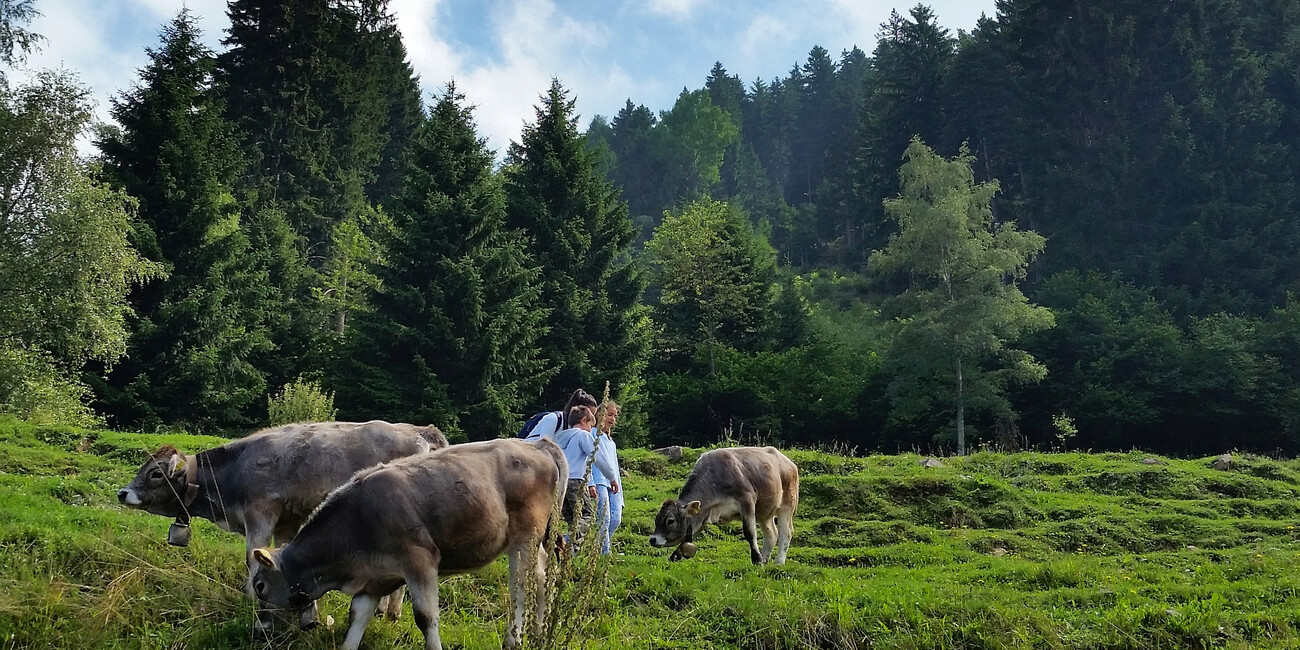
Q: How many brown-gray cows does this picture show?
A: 3